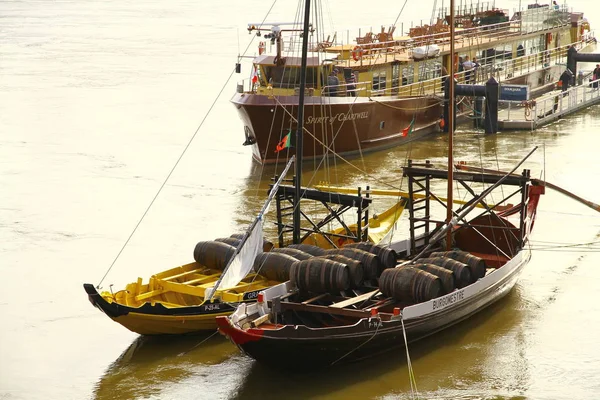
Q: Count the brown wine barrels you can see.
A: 14